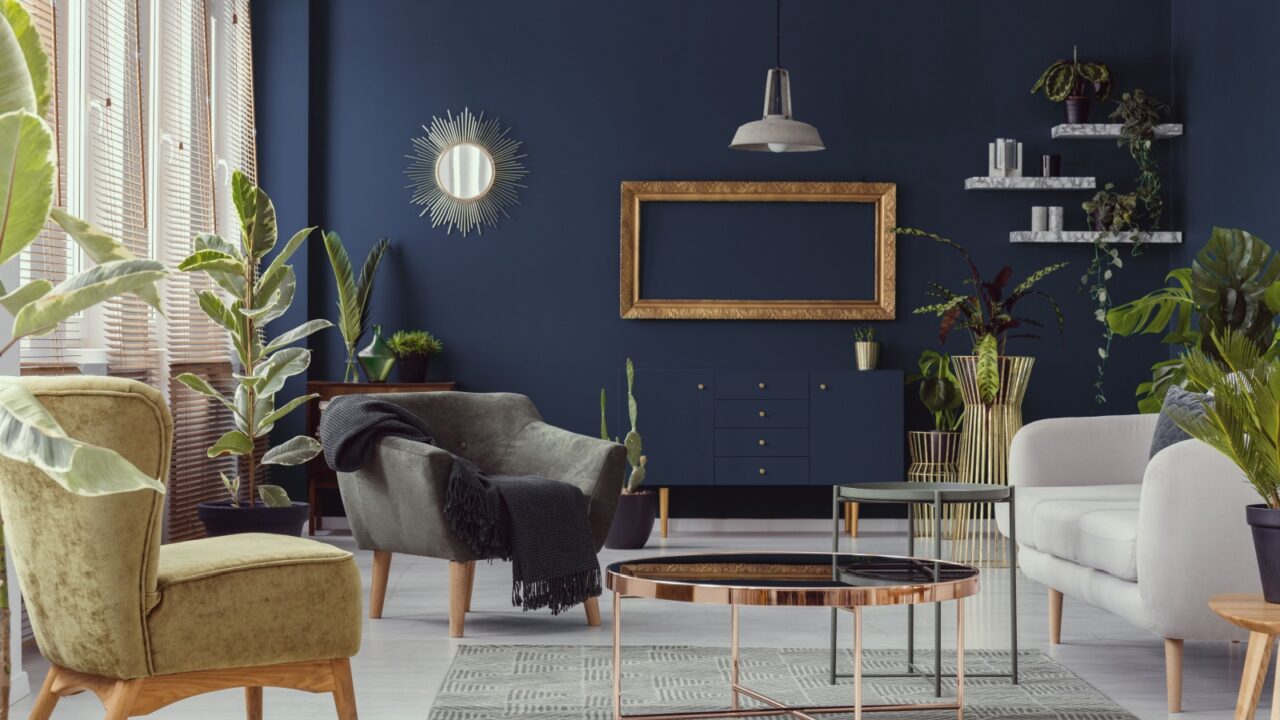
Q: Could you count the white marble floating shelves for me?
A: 3